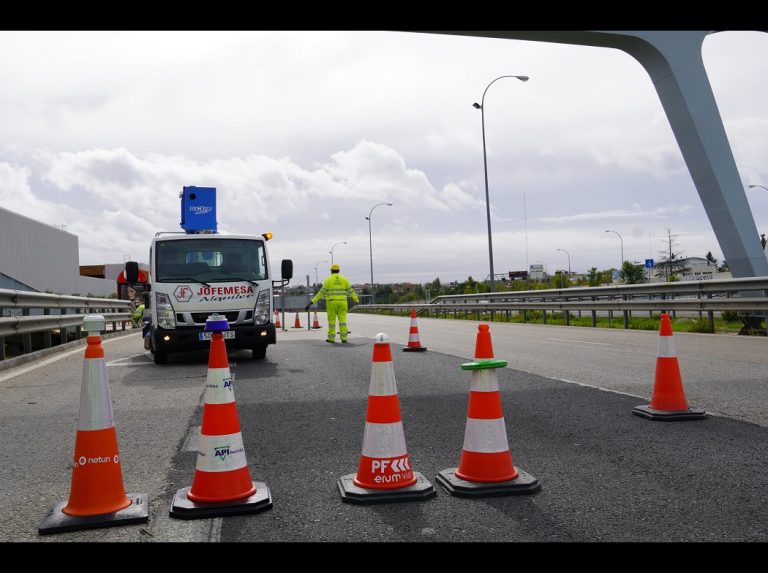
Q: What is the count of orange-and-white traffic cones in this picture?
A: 9